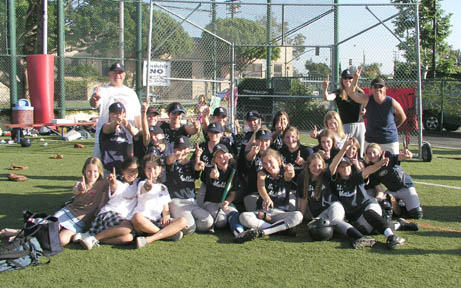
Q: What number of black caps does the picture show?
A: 14